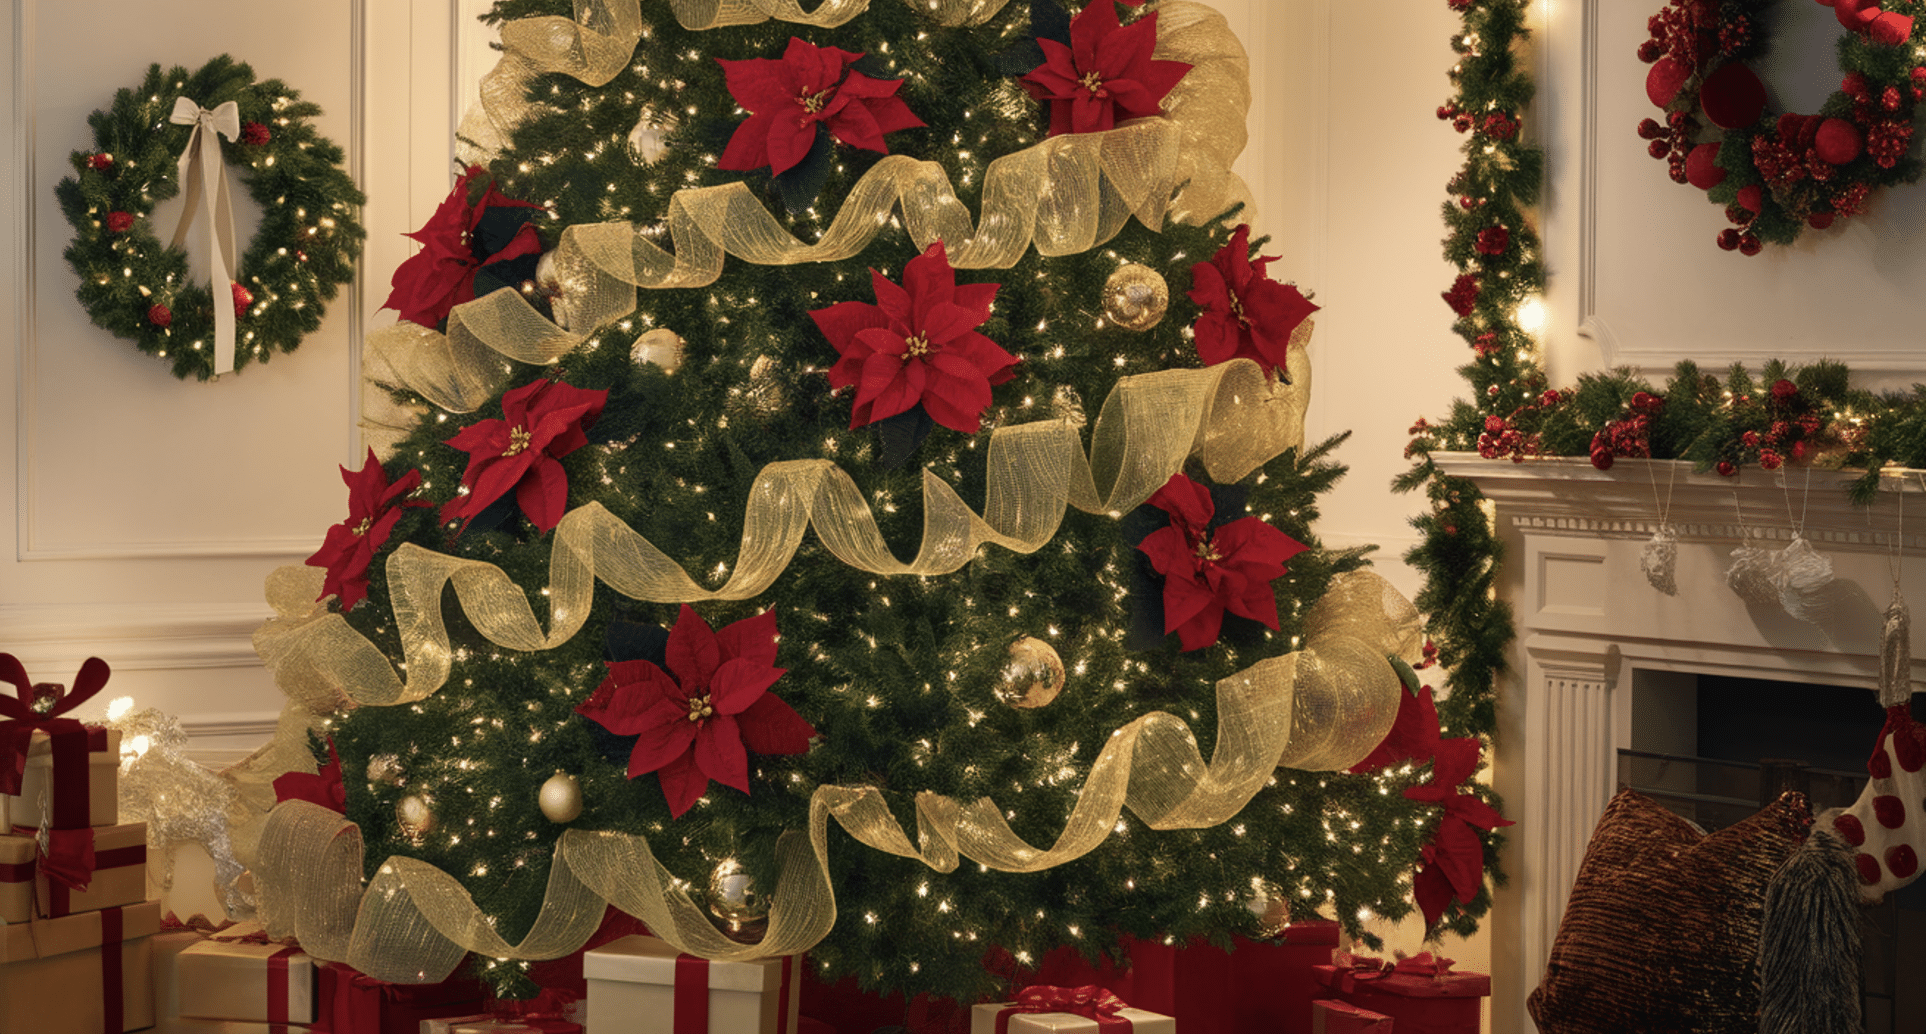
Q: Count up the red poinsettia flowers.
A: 11